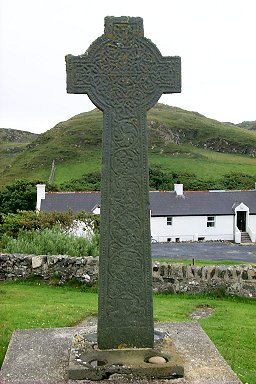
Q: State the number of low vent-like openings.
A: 3